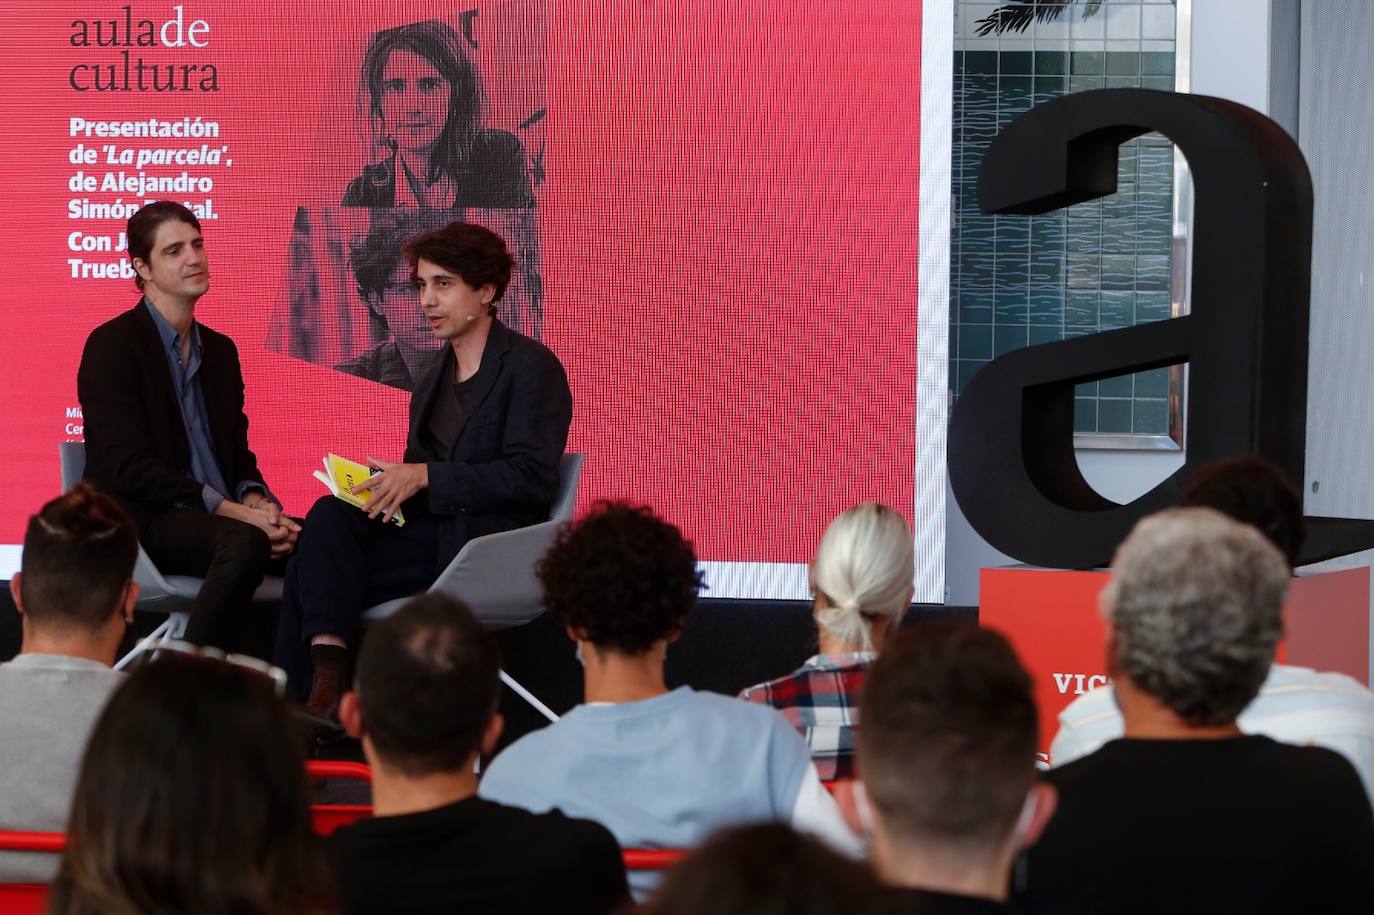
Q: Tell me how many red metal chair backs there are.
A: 3